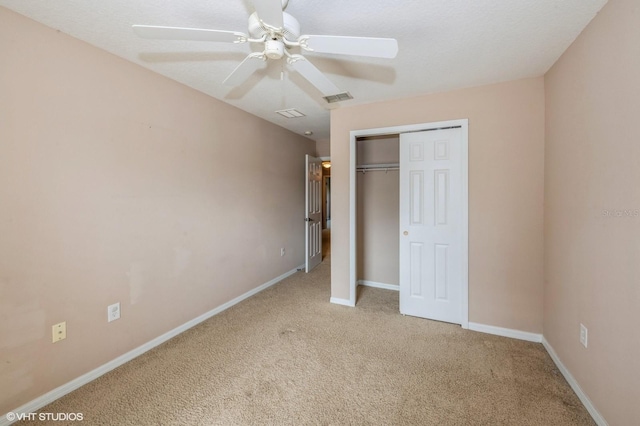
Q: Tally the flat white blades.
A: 5